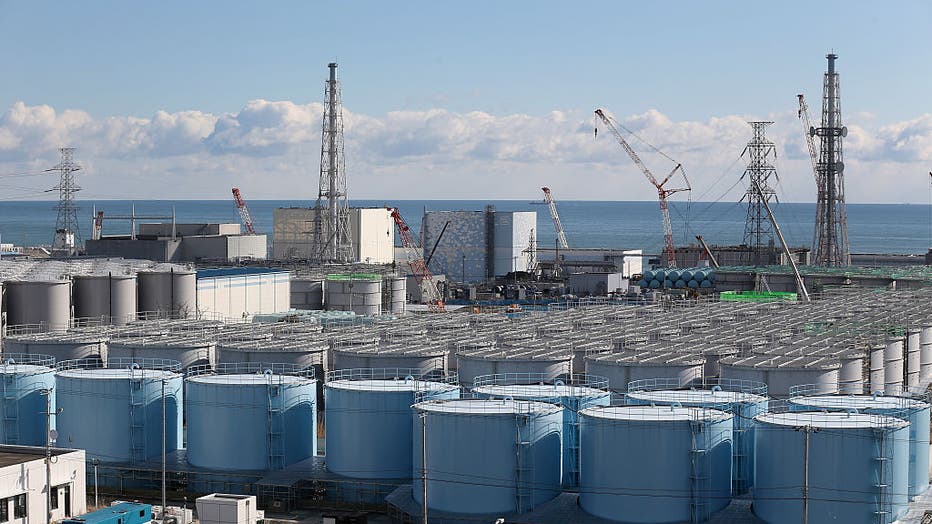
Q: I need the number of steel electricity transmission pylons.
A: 2